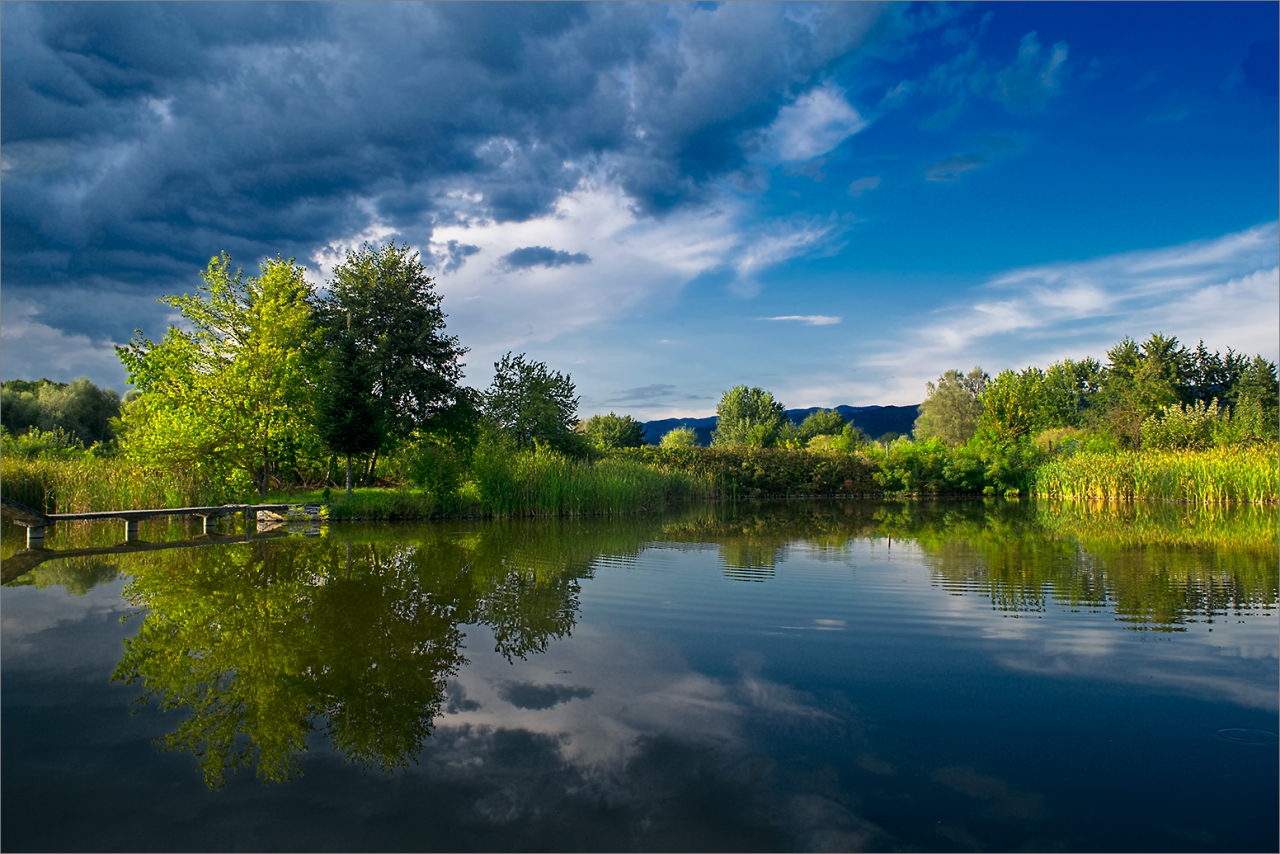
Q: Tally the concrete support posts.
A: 3